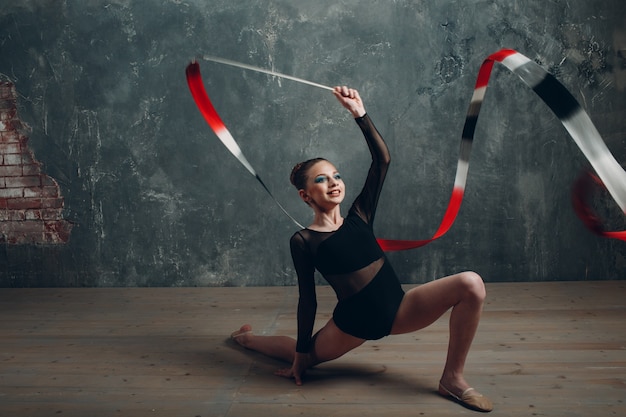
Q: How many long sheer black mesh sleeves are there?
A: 2